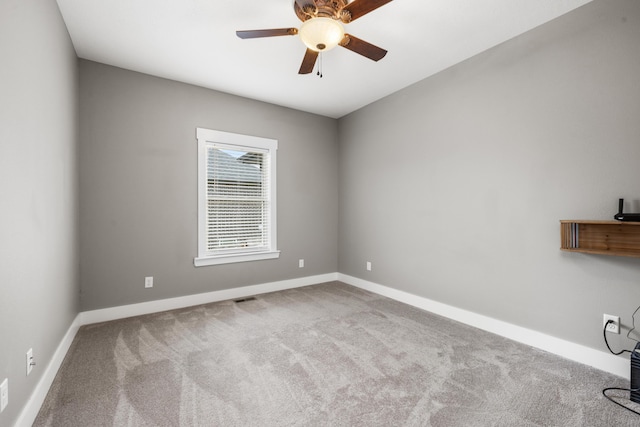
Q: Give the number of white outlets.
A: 6